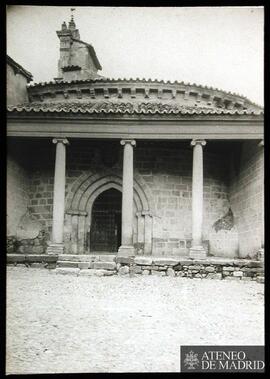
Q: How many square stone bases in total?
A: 3